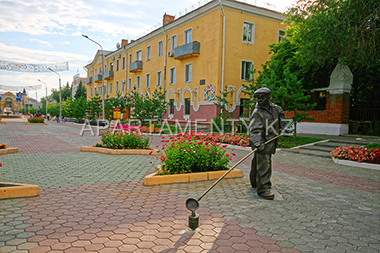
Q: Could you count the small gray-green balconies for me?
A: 5